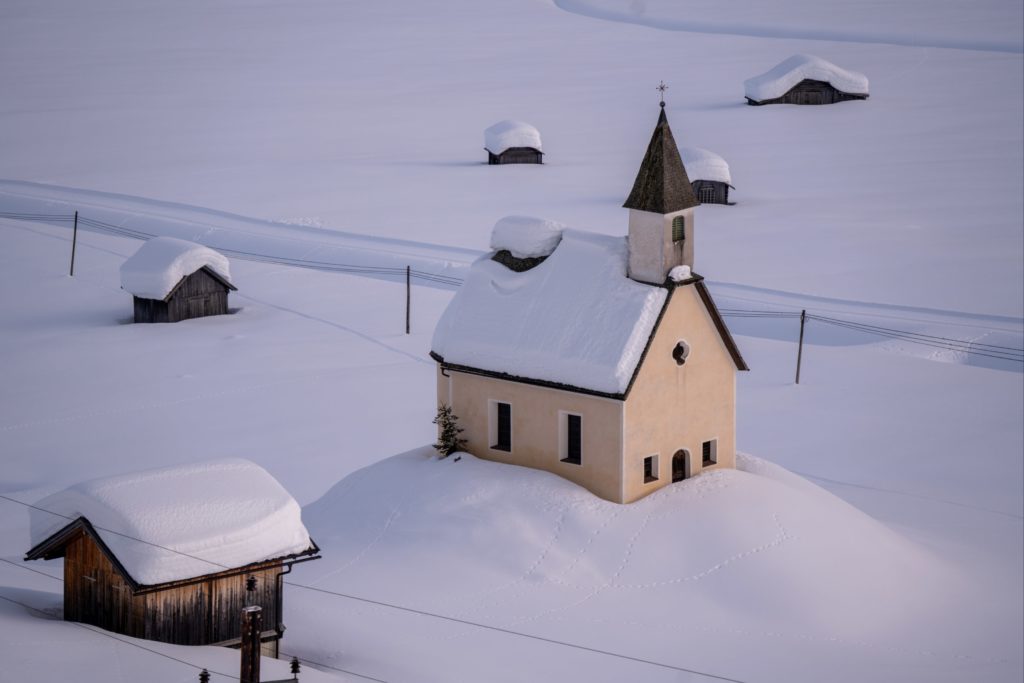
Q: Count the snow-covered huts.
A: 5